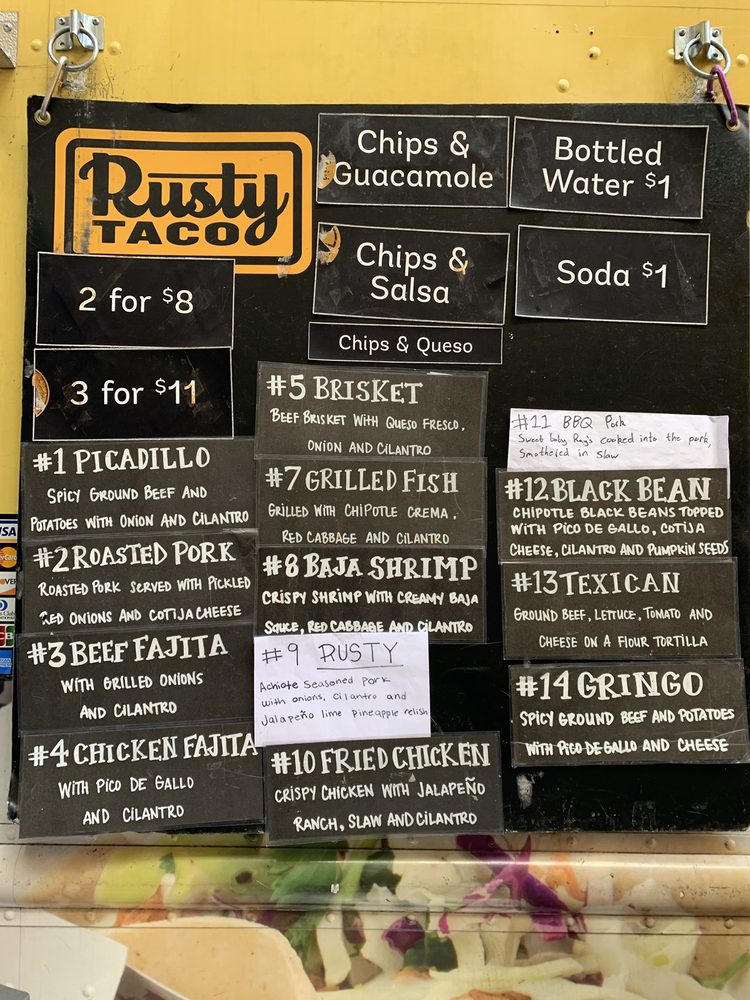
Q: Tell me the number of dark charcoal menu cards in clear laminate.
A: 11